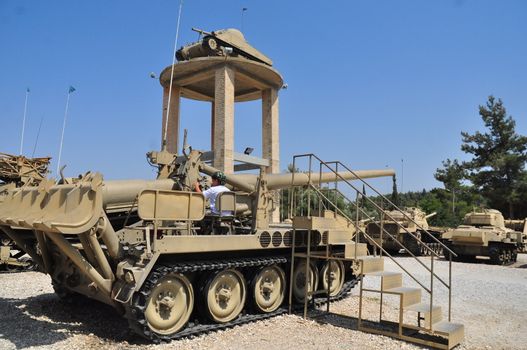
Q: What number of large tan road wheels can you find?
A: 5